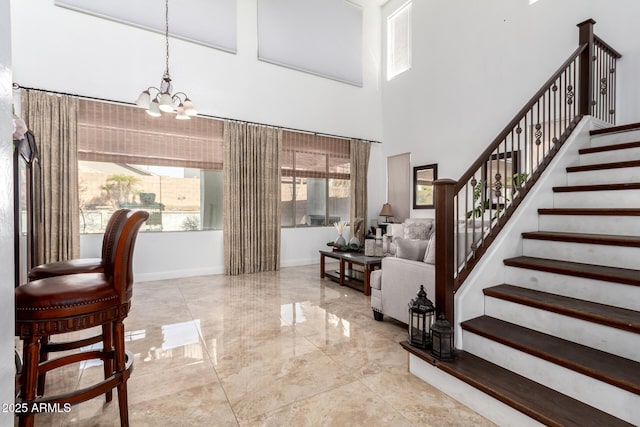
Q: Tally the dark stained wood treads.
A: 10